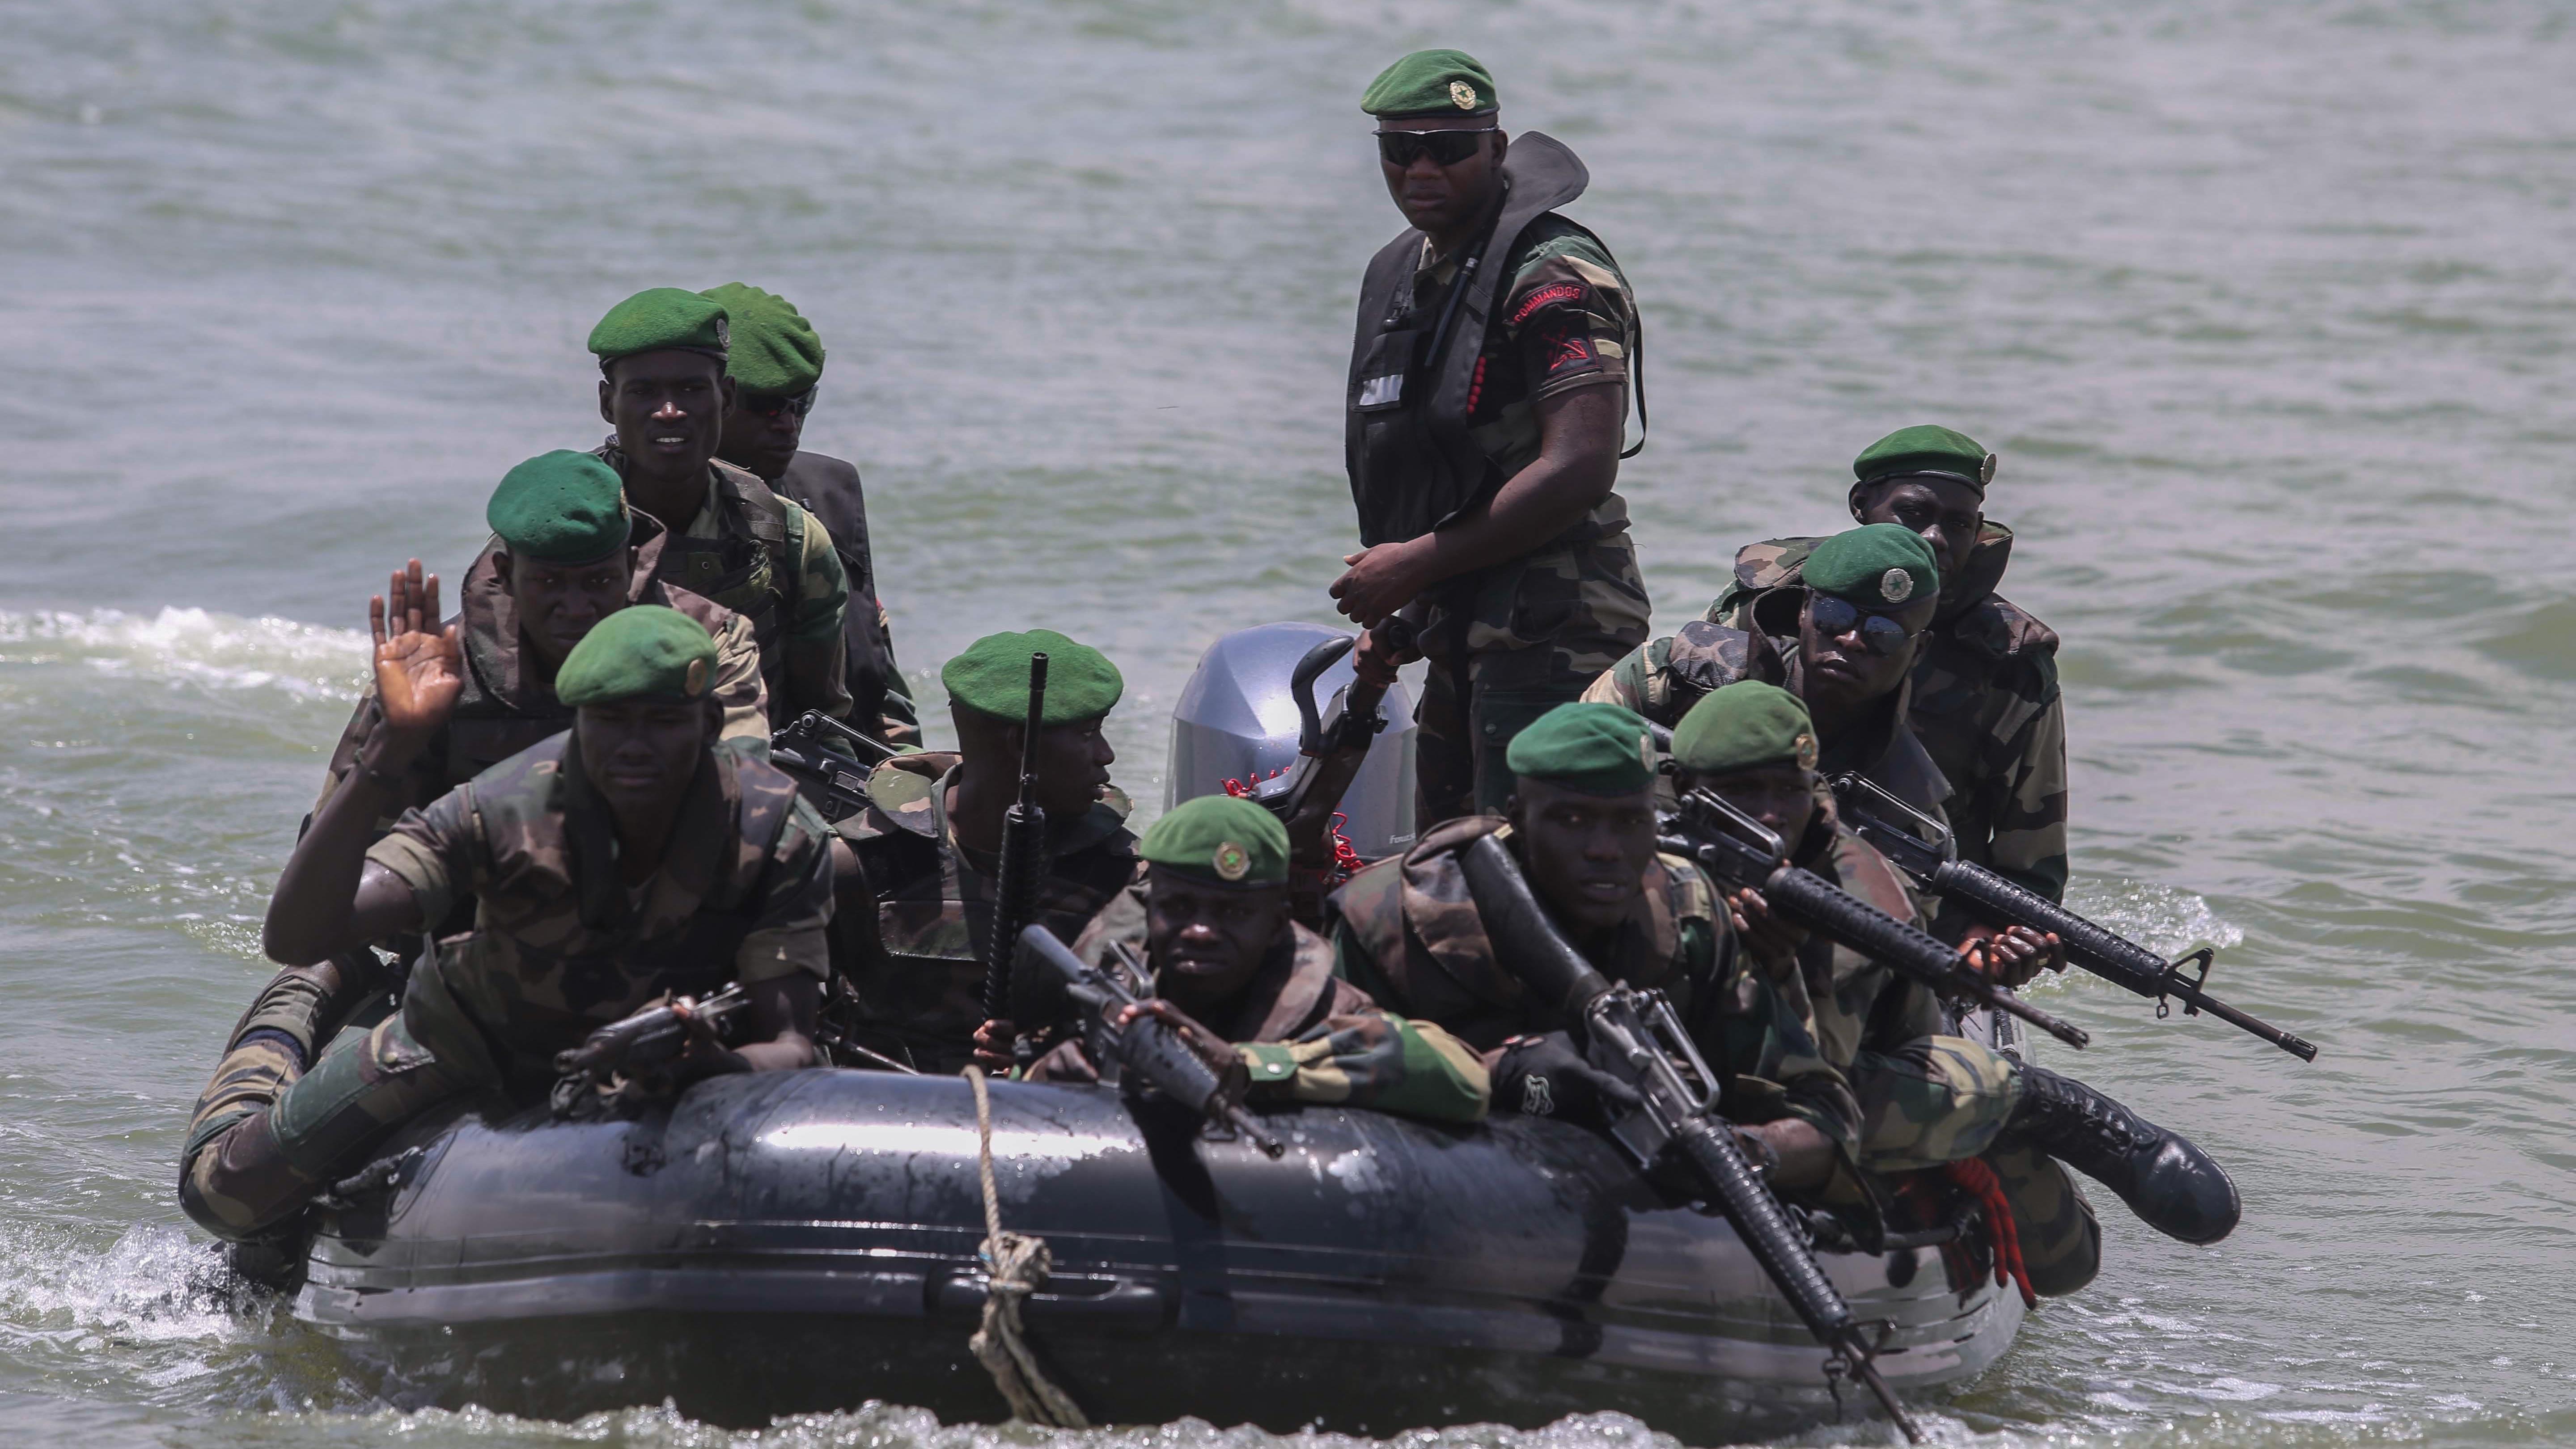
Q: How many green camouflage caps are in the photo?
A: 11